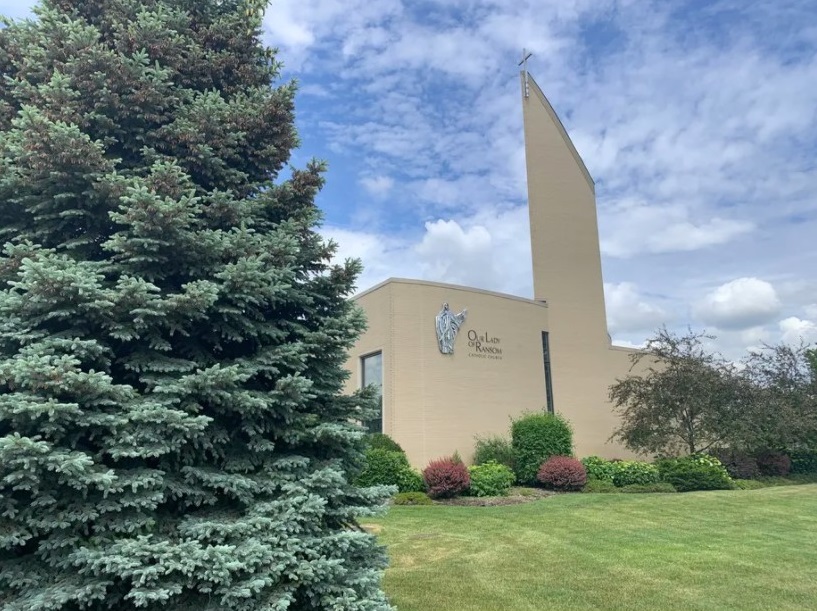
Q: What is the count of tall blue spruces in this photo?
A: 1